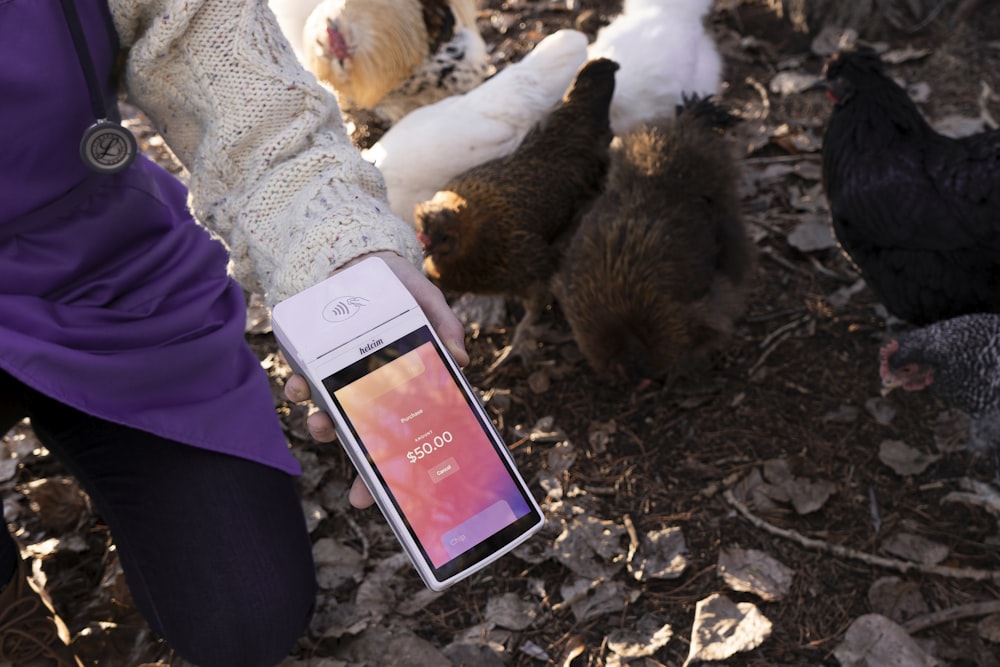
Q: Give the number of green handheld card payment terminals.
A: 0